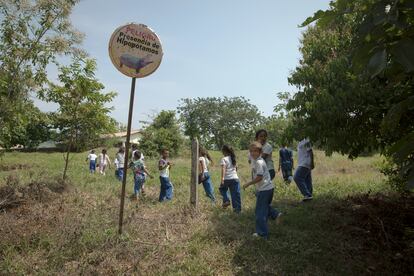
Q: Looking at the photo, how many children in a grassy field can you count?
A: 12